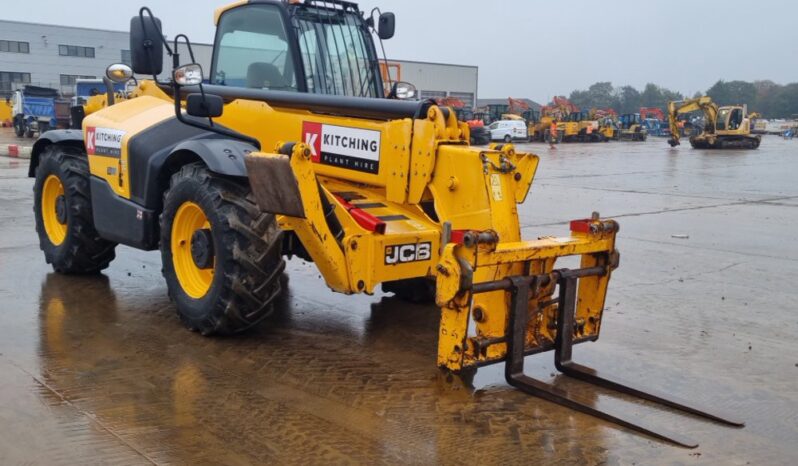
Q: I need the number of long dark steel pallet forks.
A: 2